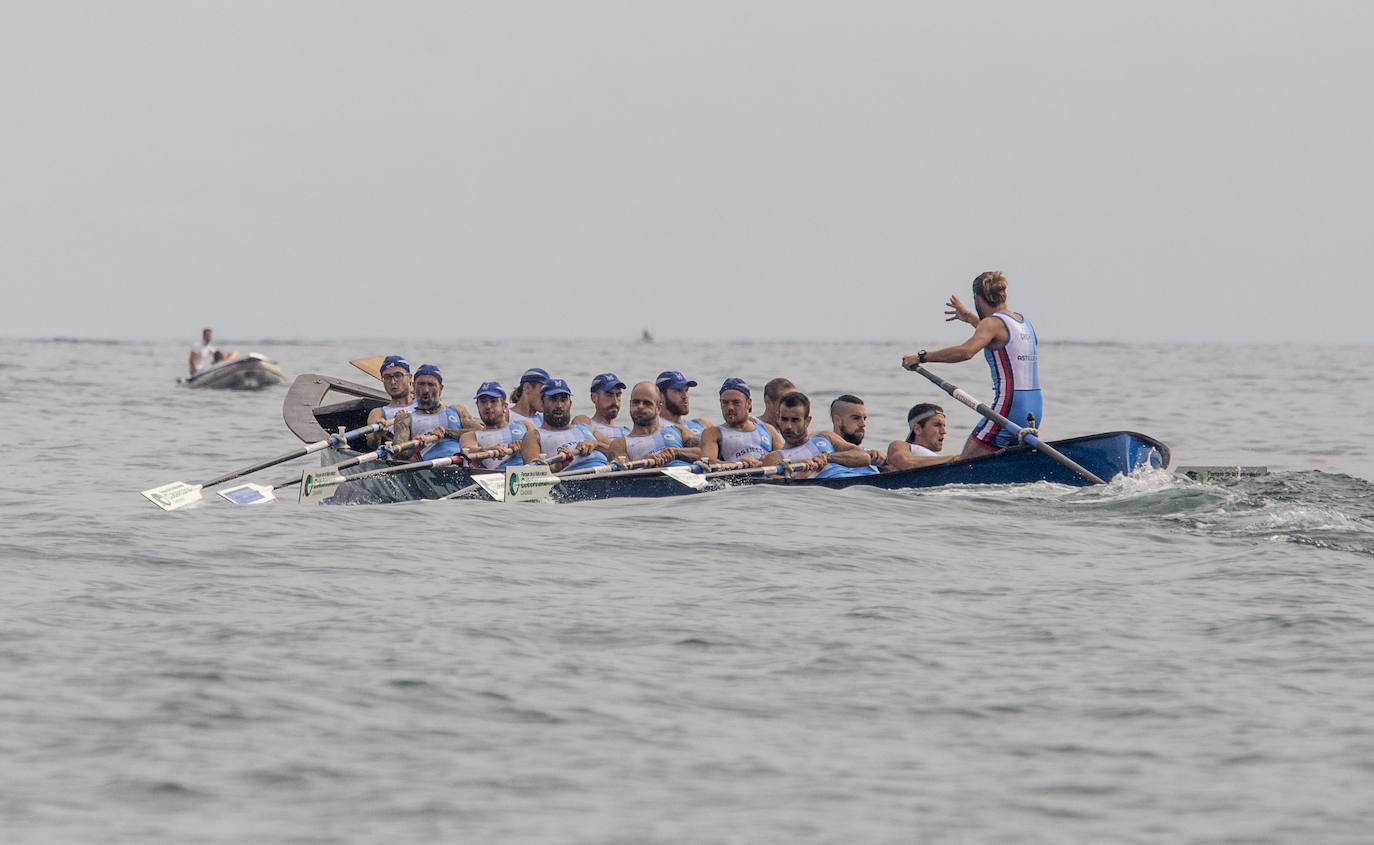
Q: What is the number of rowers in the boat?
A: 13